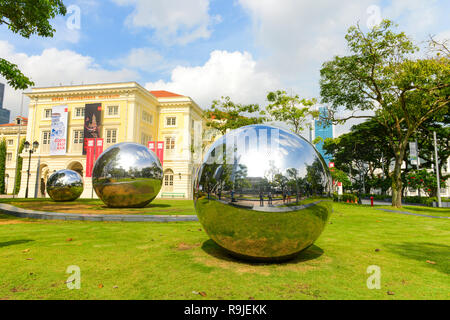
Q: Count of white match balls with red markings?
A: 0